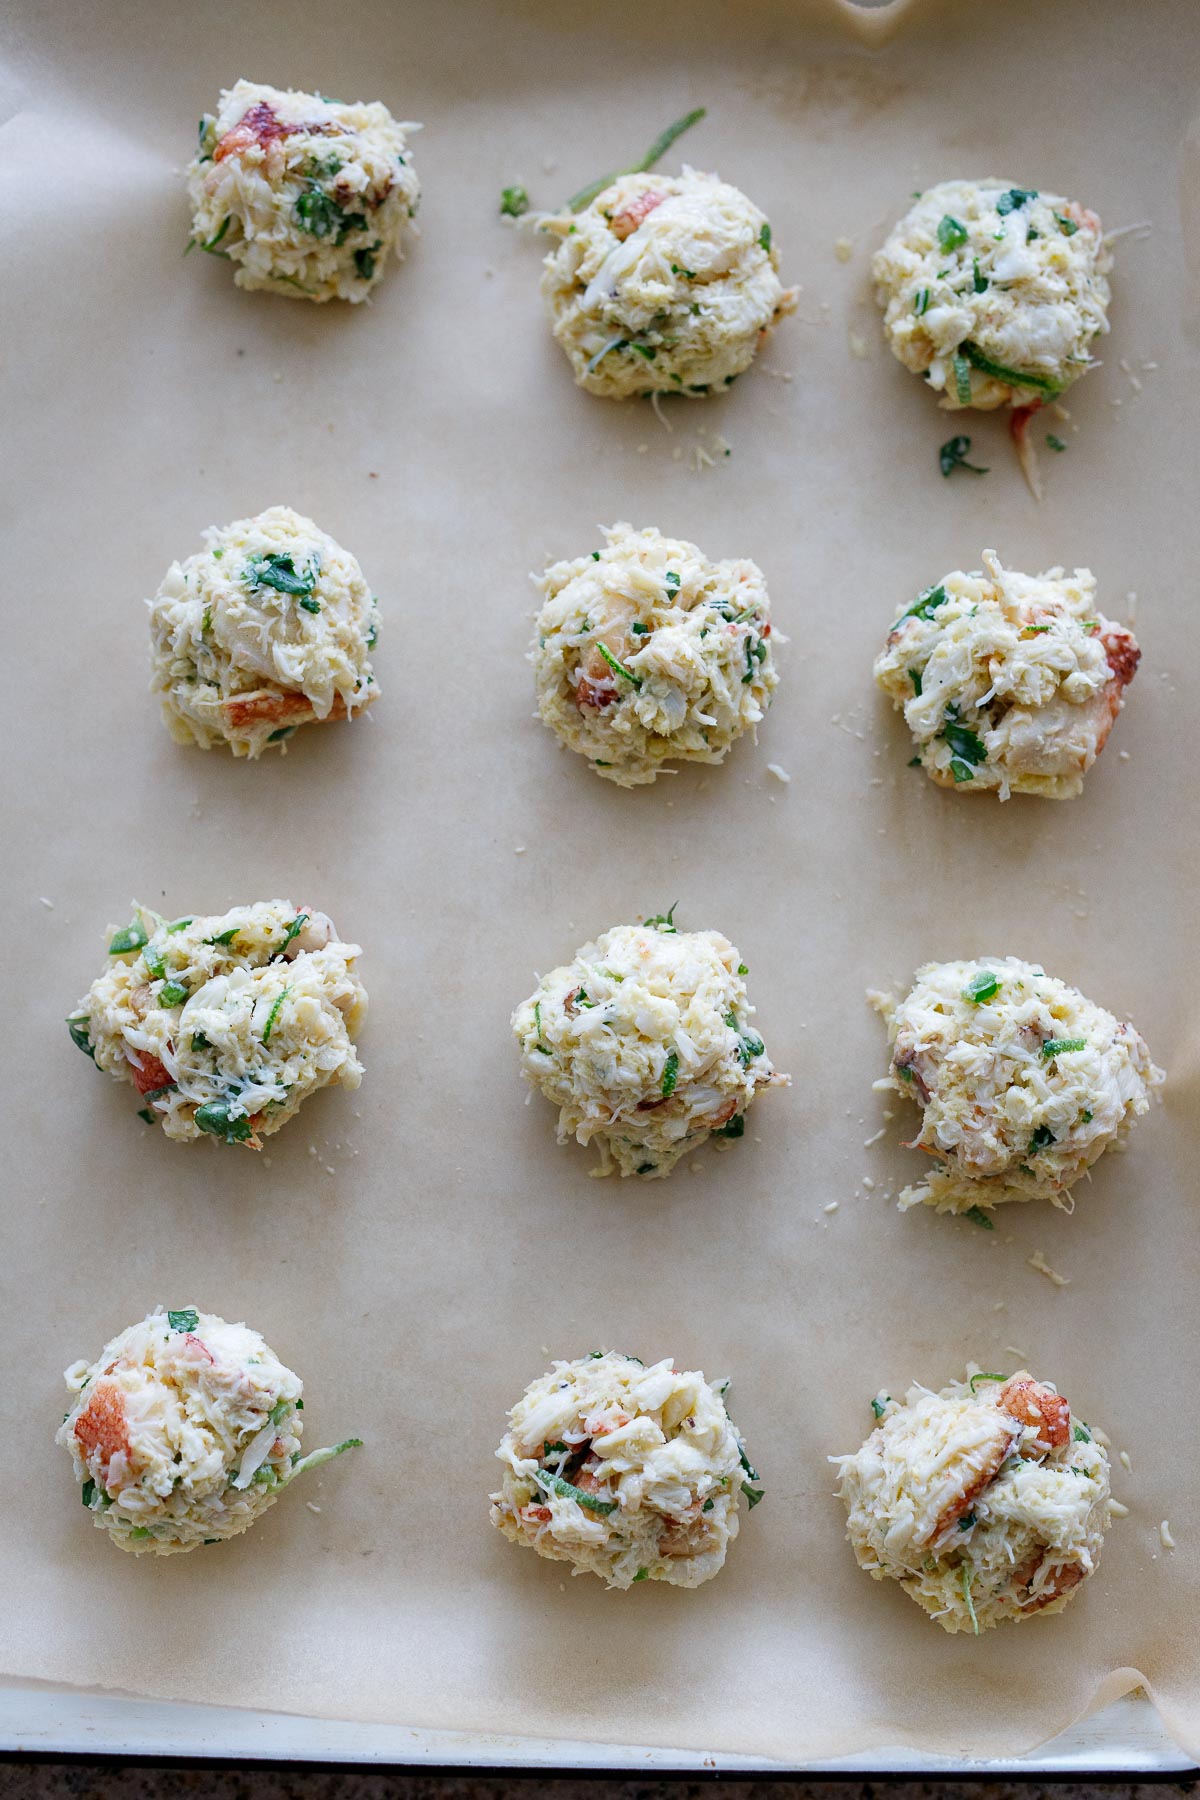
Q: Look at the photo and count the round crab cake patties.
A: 12